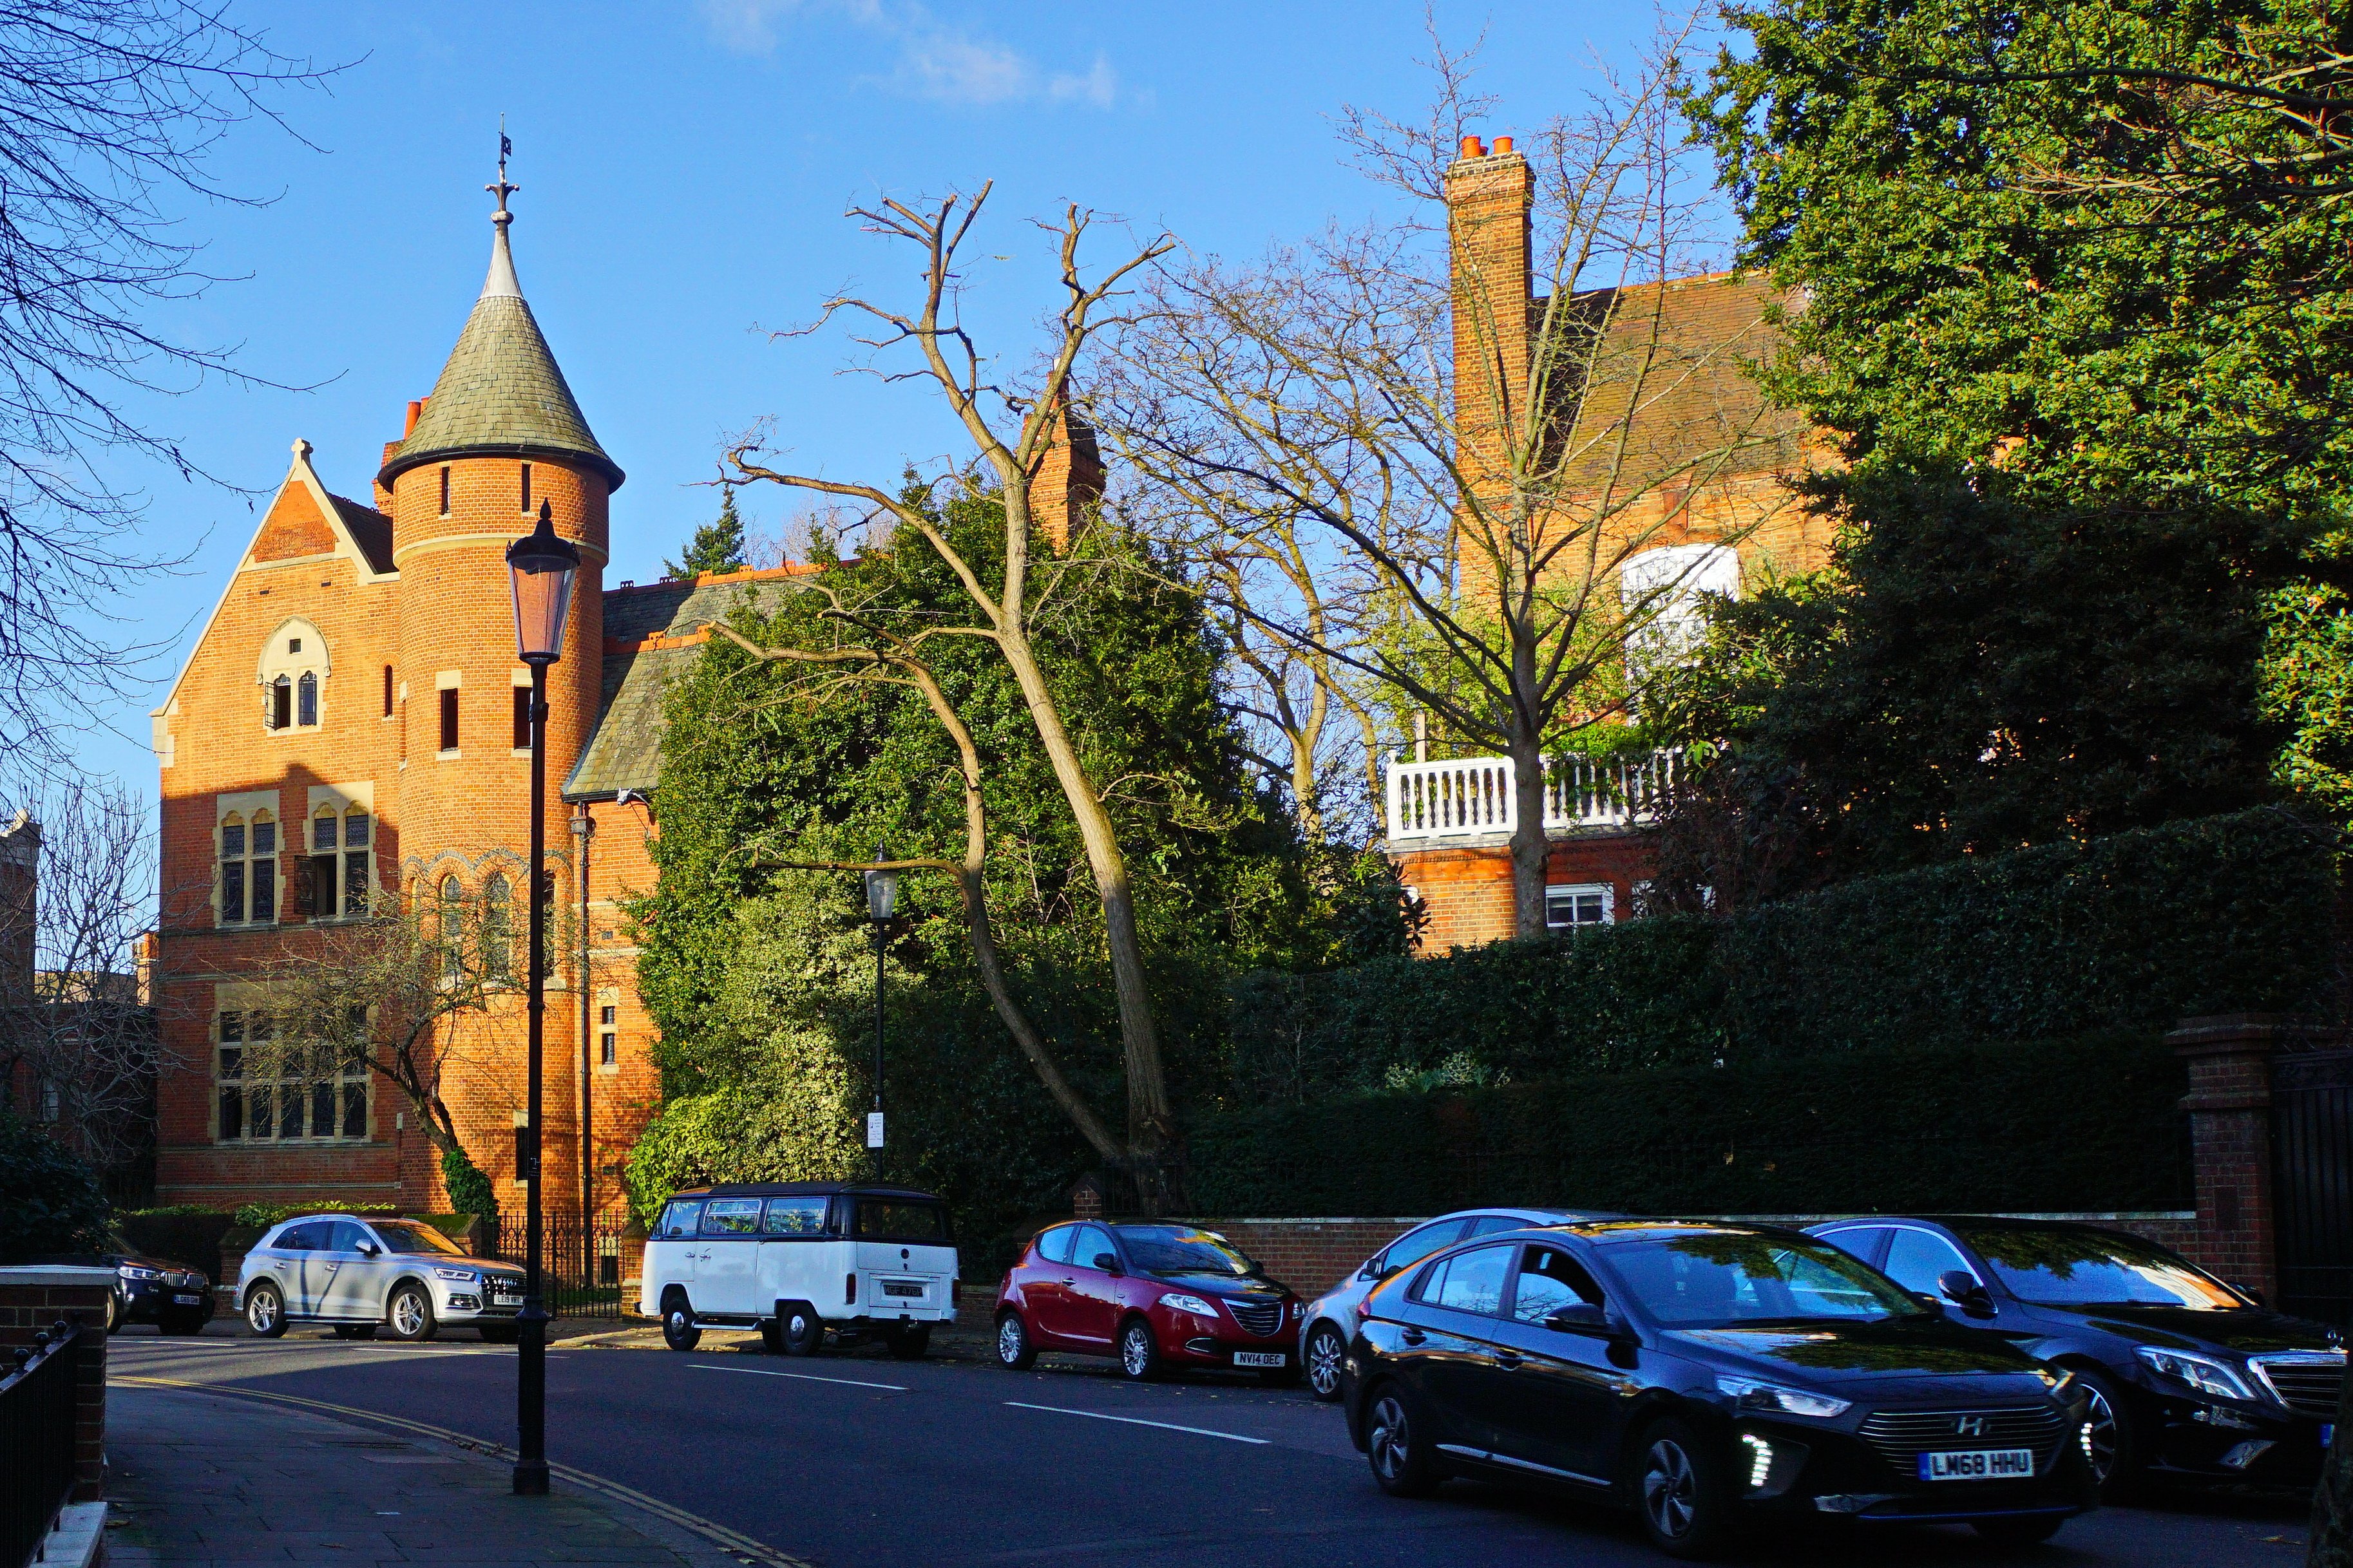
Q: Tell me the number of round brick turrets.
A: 1